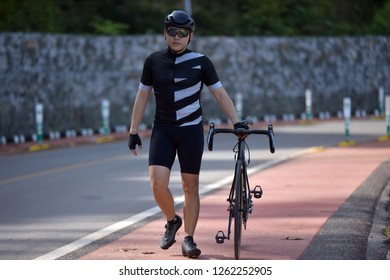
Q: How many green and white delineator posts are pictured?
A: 7